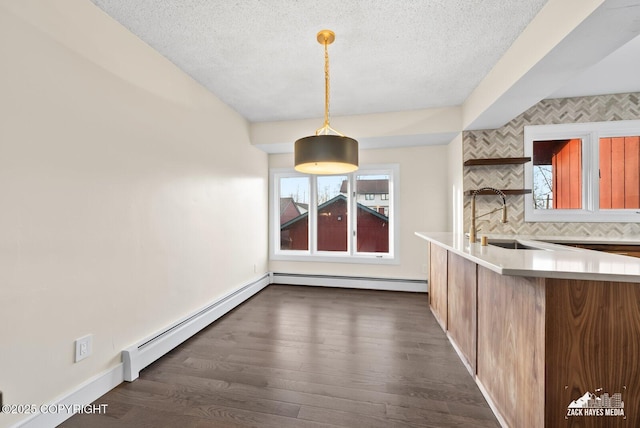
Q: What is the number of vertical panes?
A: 5